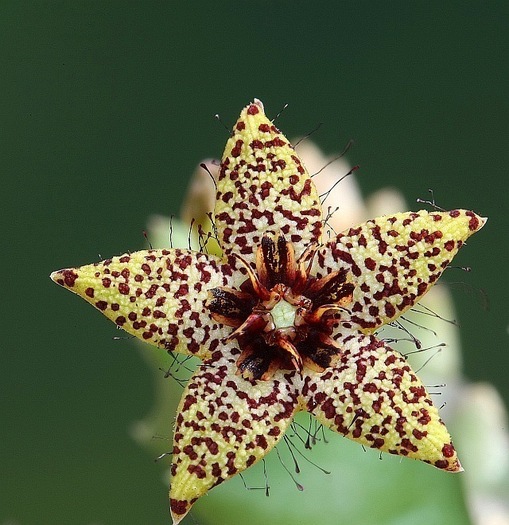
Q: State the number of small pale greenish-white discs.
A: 1